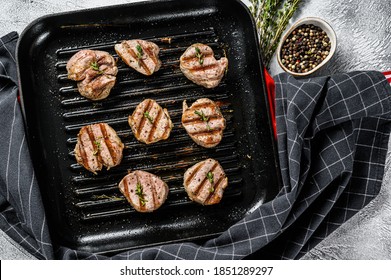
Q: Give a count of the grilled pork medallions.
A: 8